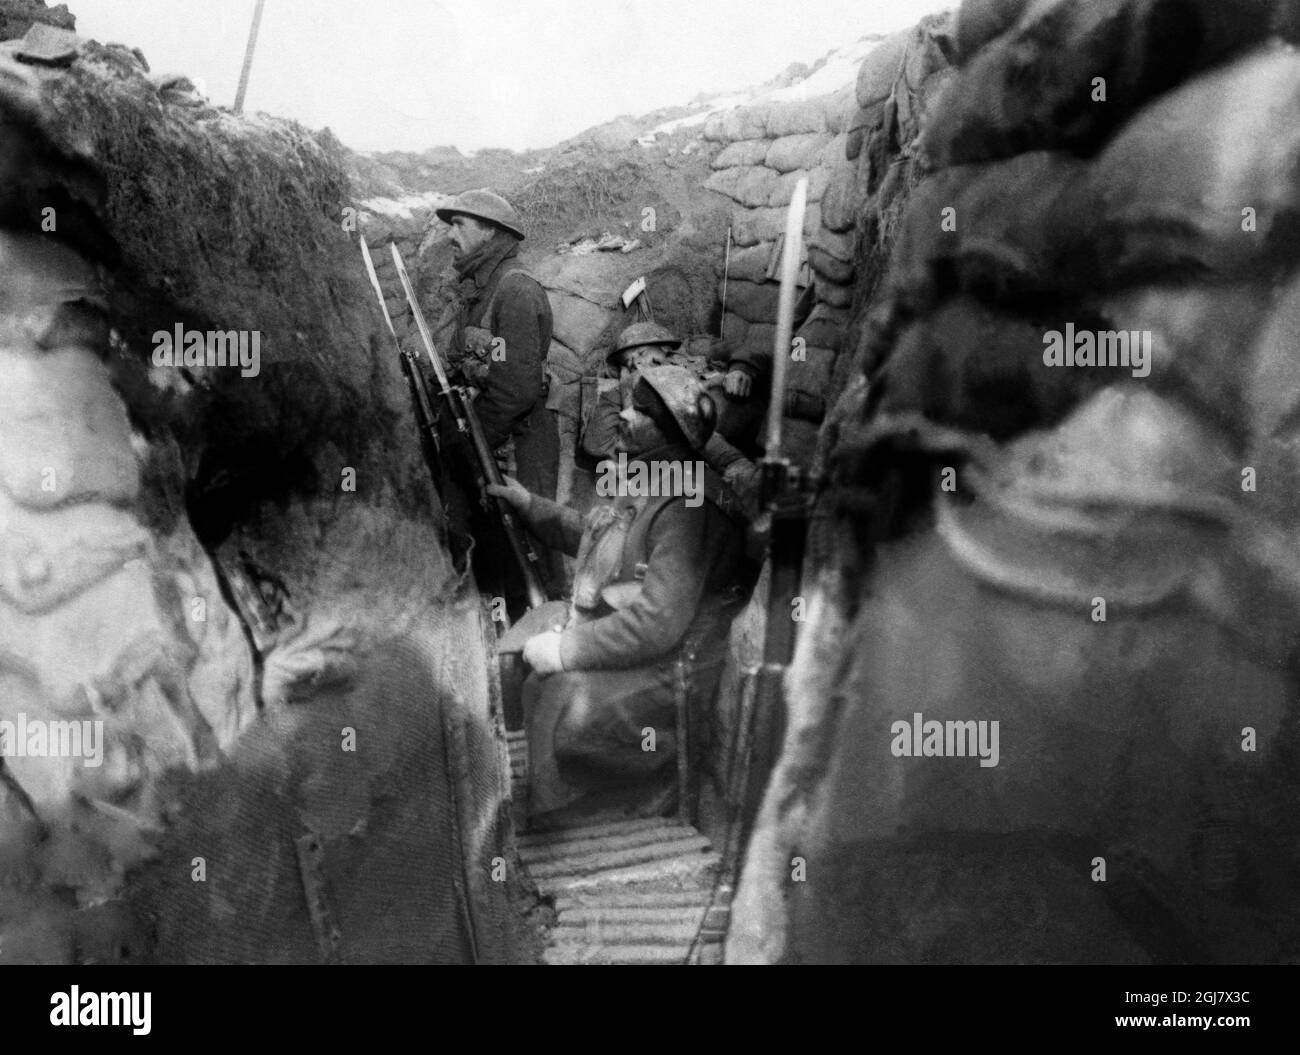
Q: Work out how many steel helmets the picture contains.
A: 3